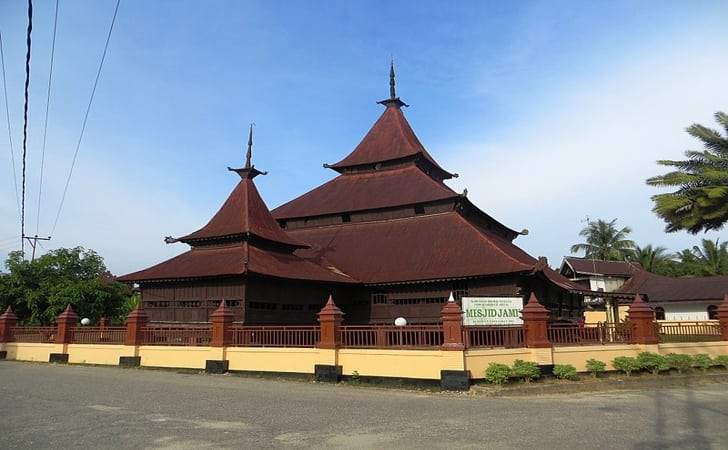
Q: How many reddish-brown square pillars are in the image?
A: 9